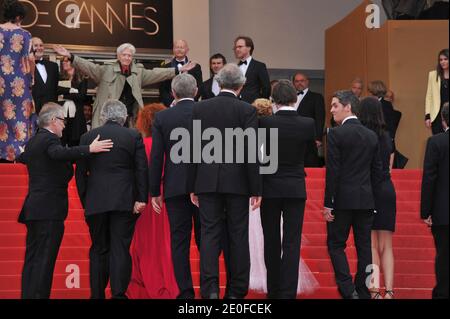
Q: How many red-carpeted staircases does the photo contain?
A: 1